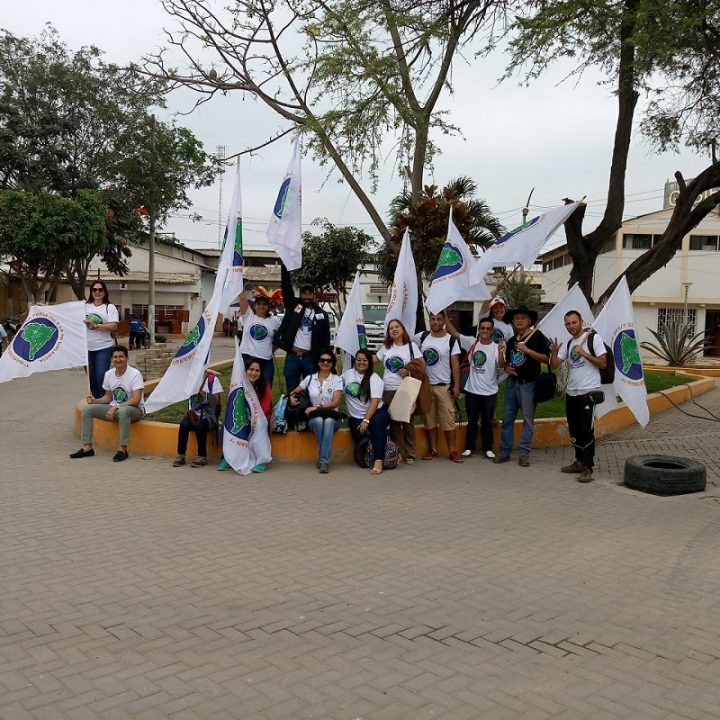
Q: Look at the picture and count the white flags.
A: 11